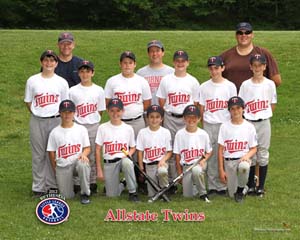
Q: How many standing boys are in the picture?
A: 6